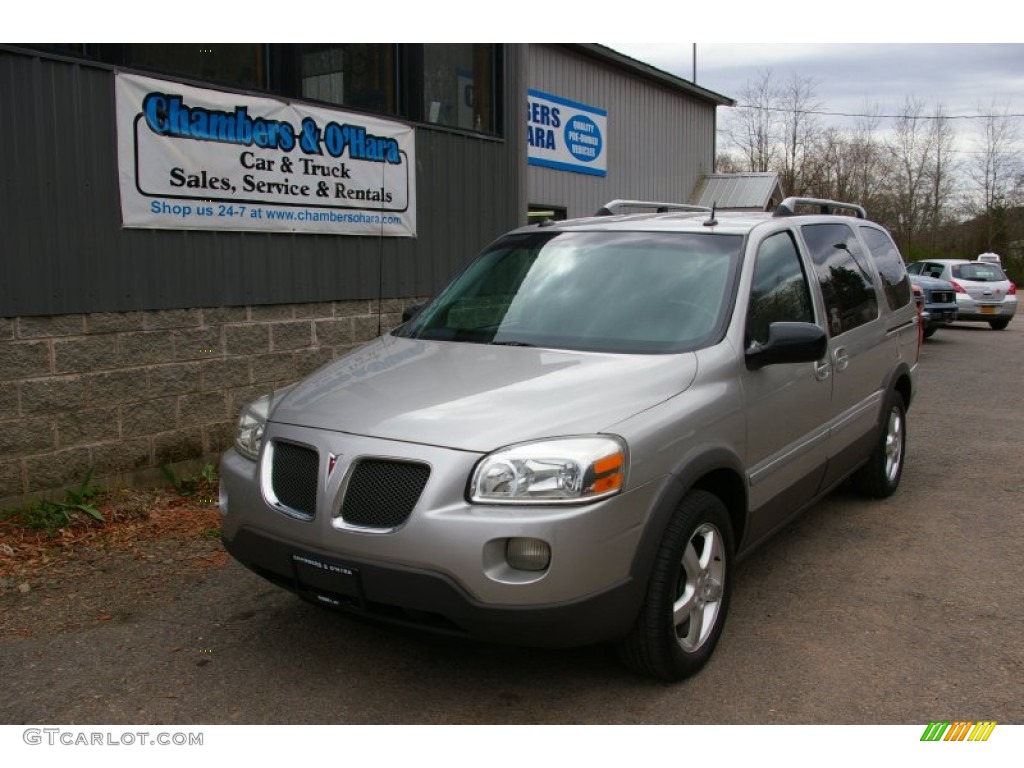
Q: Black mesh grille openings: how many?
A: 2